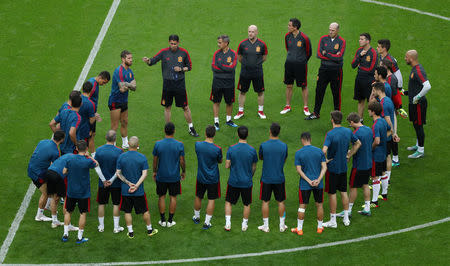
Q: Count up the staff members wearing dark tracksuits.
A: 6